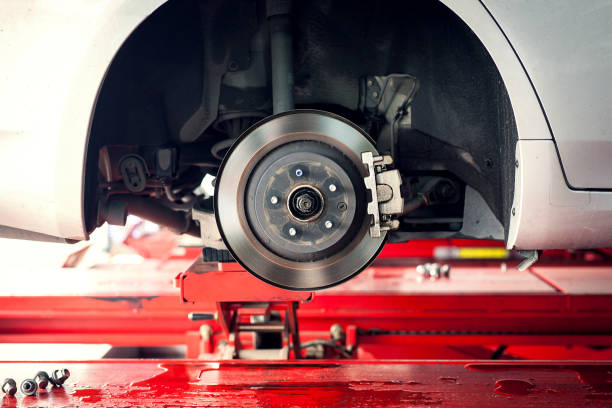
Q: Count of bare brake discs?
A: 1